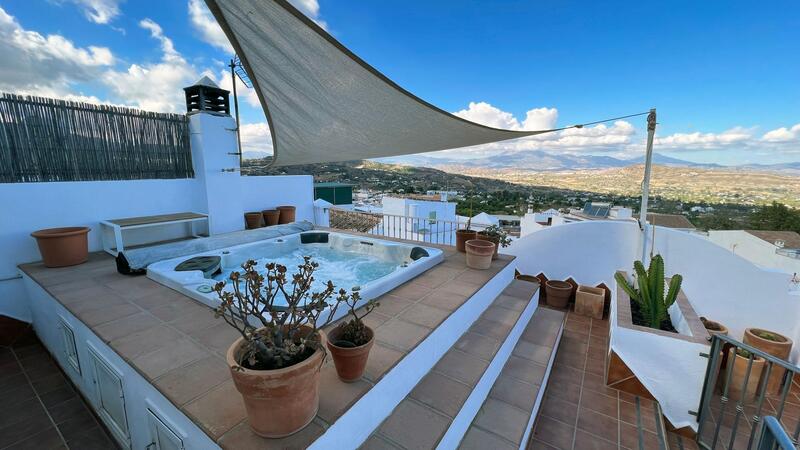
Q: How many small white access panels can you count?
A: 3